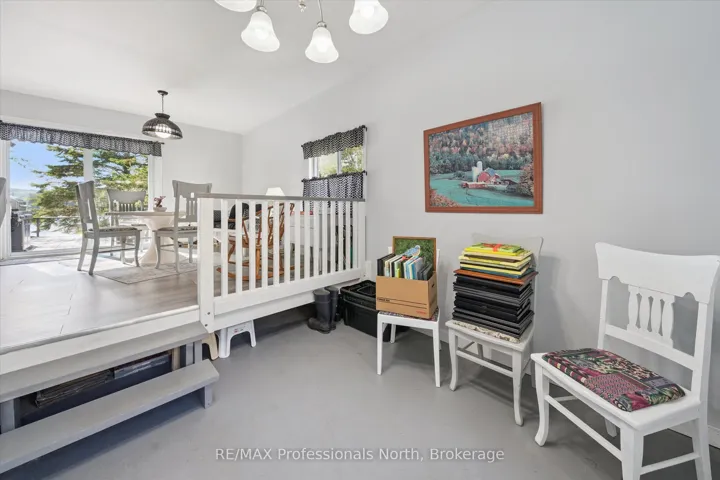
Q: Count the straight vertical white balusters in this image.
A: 14